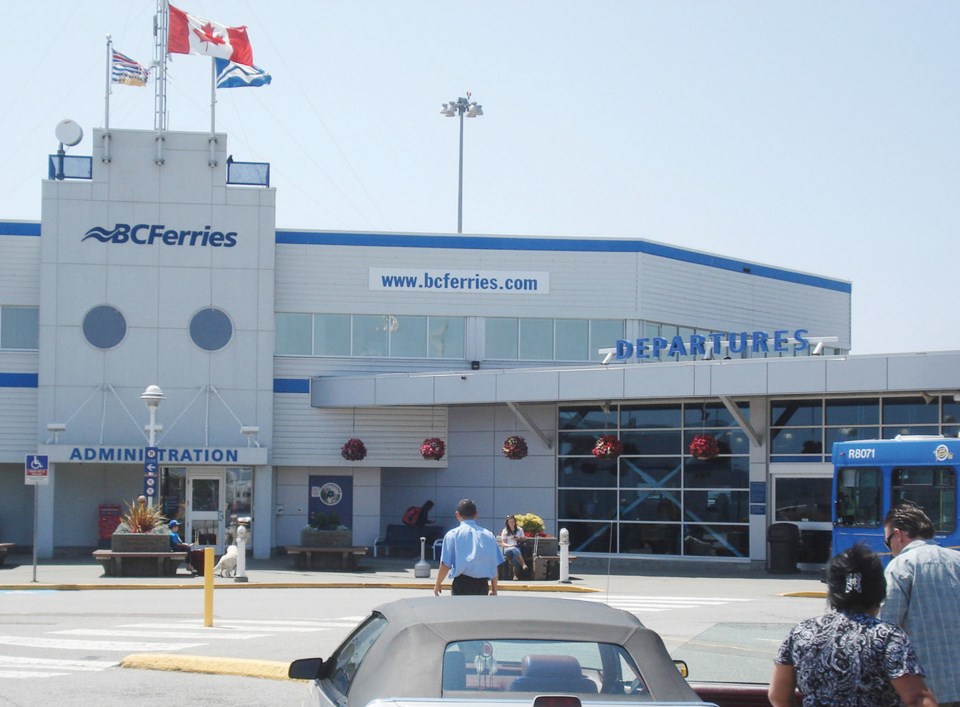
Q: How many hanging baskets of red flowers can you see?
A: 5